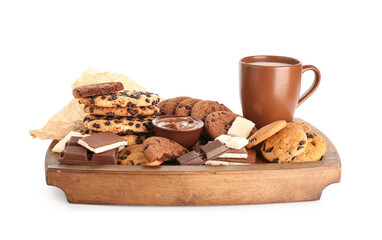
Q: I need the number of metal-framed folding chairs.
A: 0